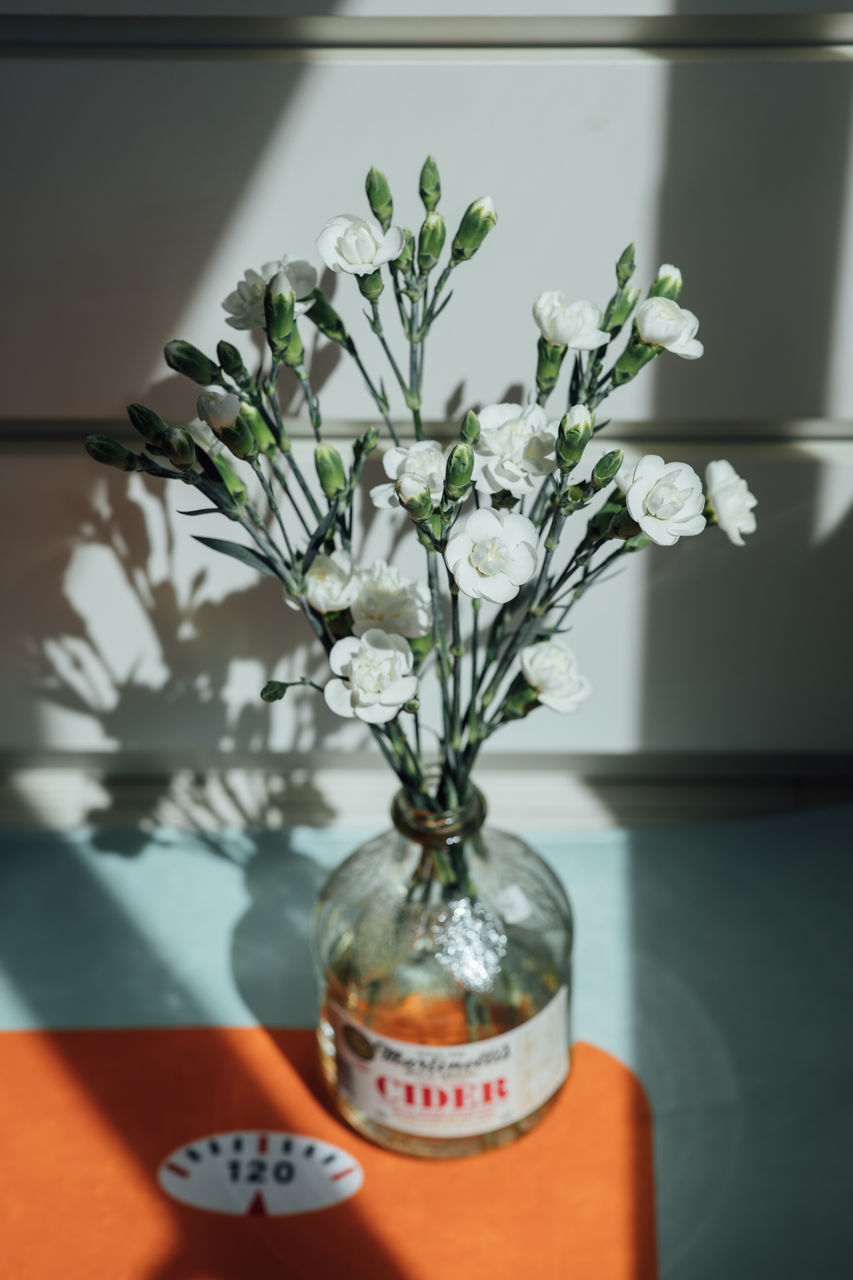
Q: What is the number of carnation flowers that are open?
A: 13